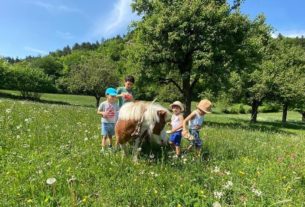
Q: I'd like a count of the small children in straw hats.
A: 2